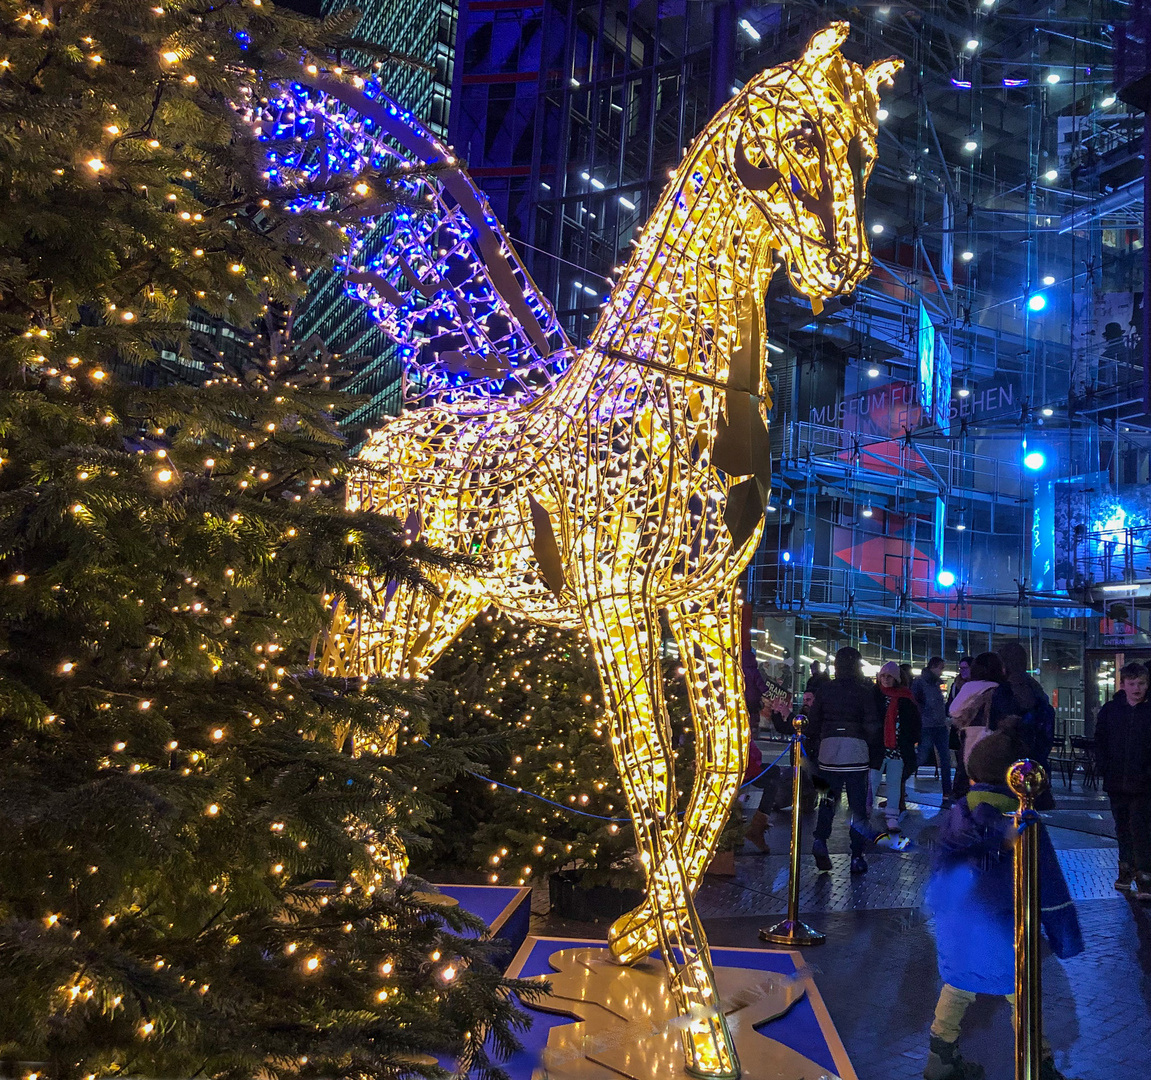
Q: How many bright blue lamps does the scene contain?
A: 3